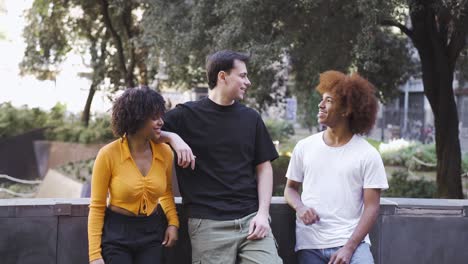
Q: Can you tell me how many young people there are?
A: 3